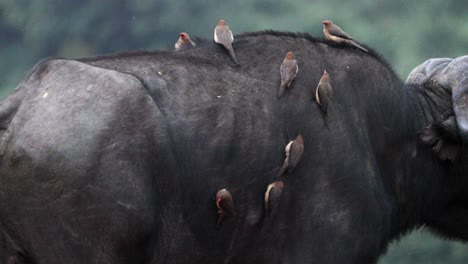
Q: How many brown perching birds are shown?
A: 8